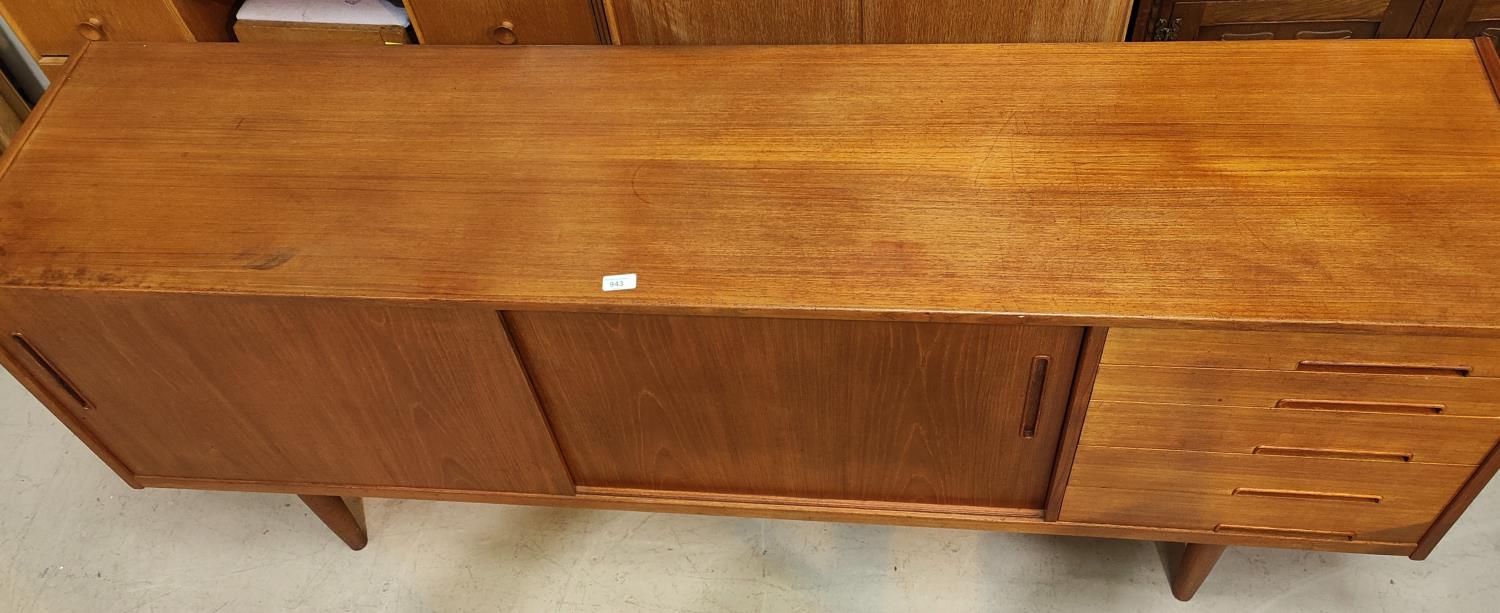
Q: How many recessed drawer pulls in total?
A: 5